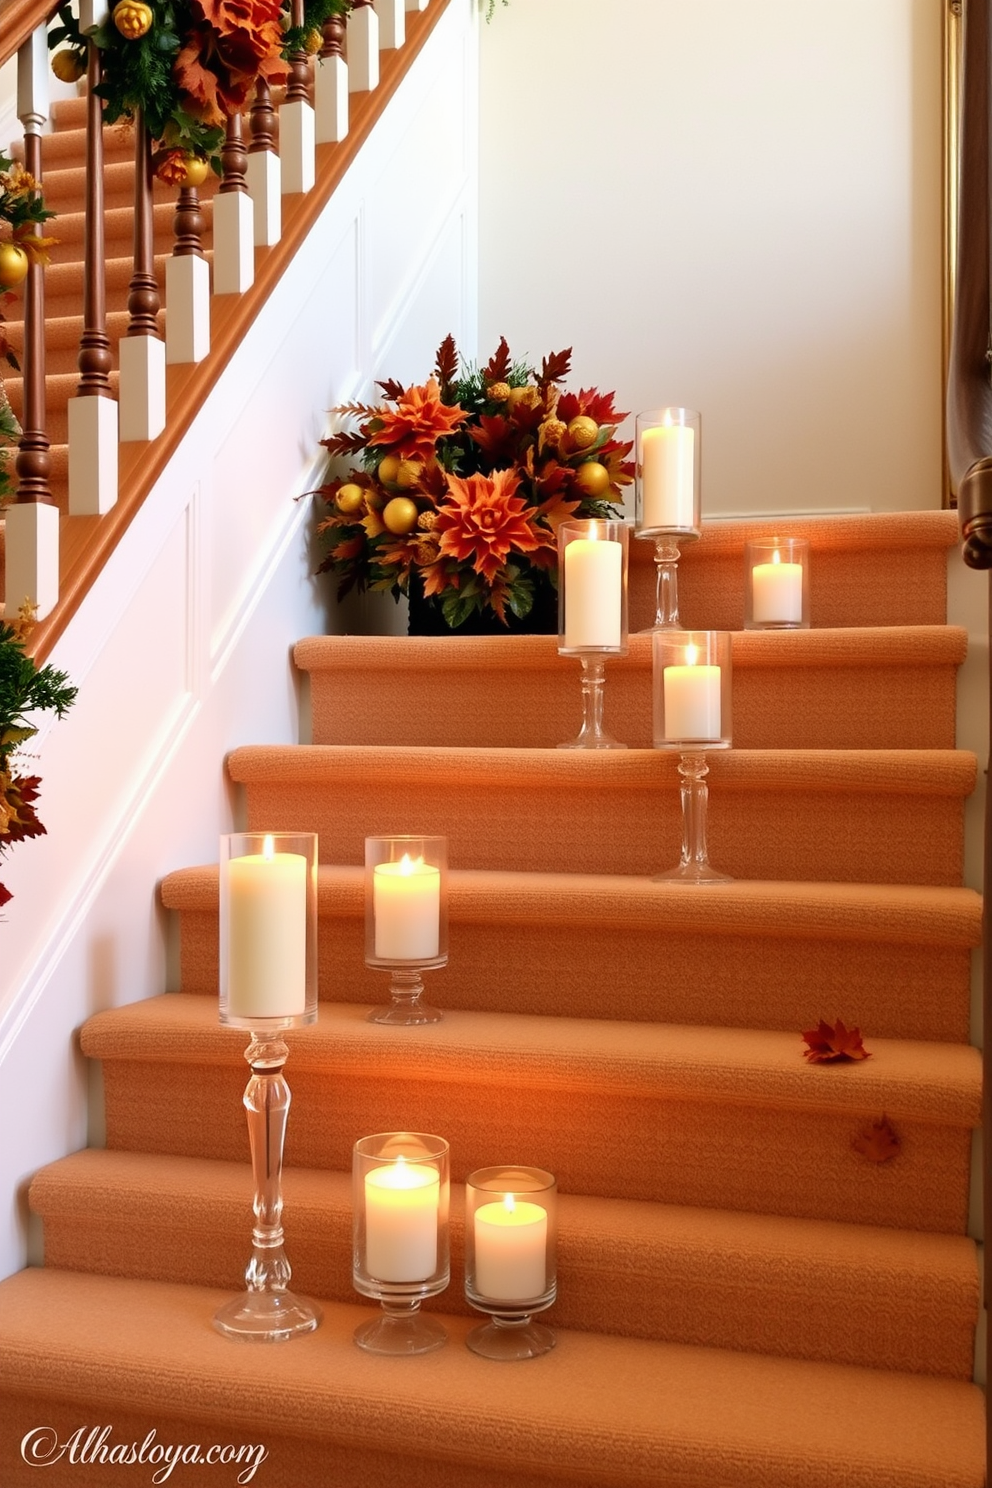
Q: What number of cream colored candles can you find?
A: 8